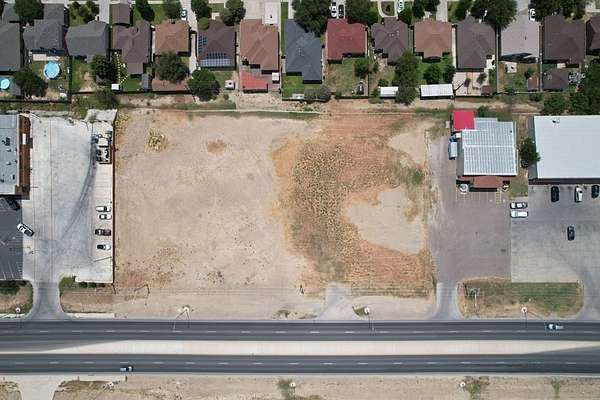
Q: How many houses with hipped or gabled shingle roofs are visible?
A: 15